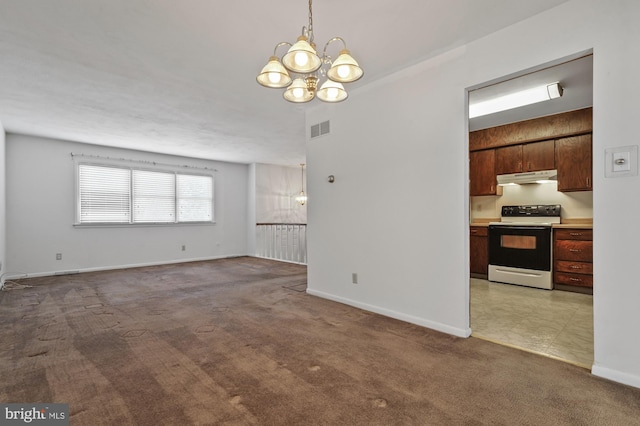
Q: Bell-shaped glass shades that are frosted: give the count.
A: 5